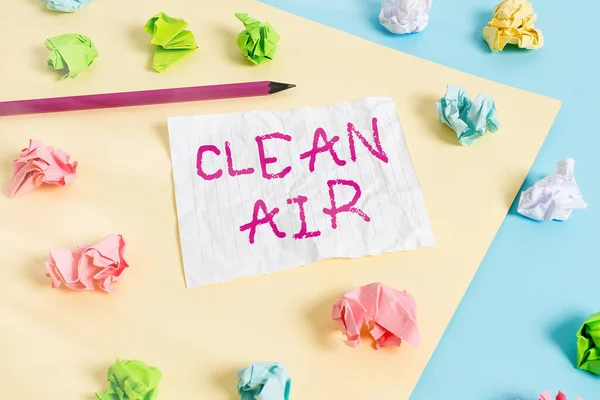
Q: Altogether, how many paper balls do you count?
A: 15